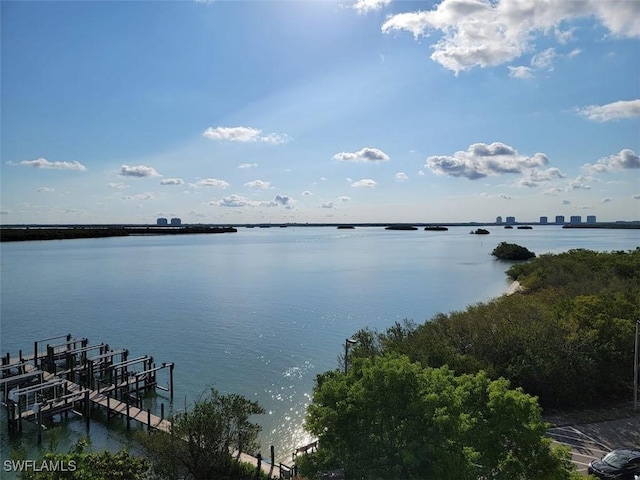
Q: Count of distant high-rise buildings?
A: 8